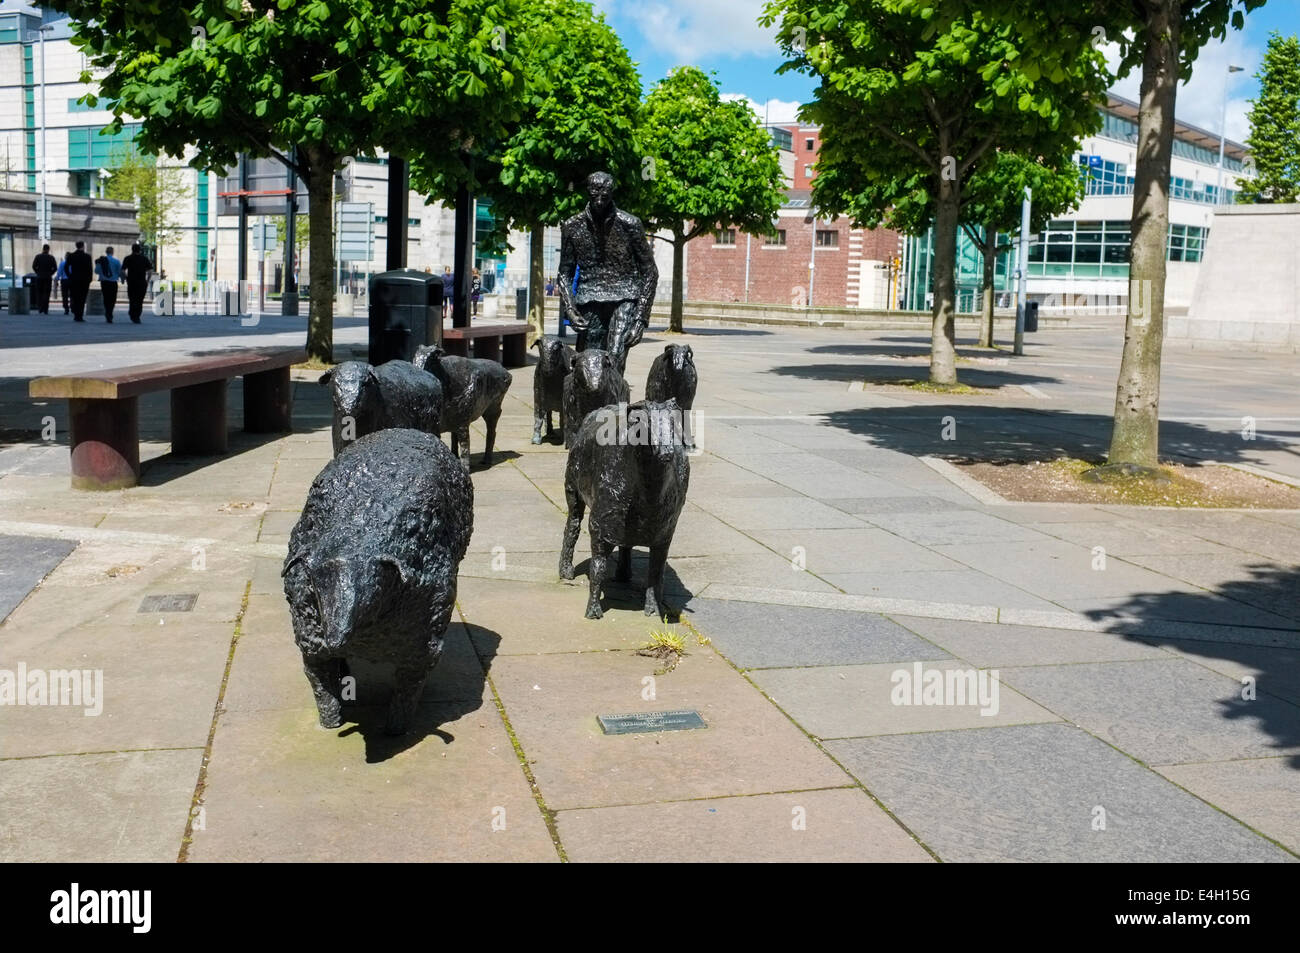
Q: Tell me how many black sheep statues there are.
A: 7